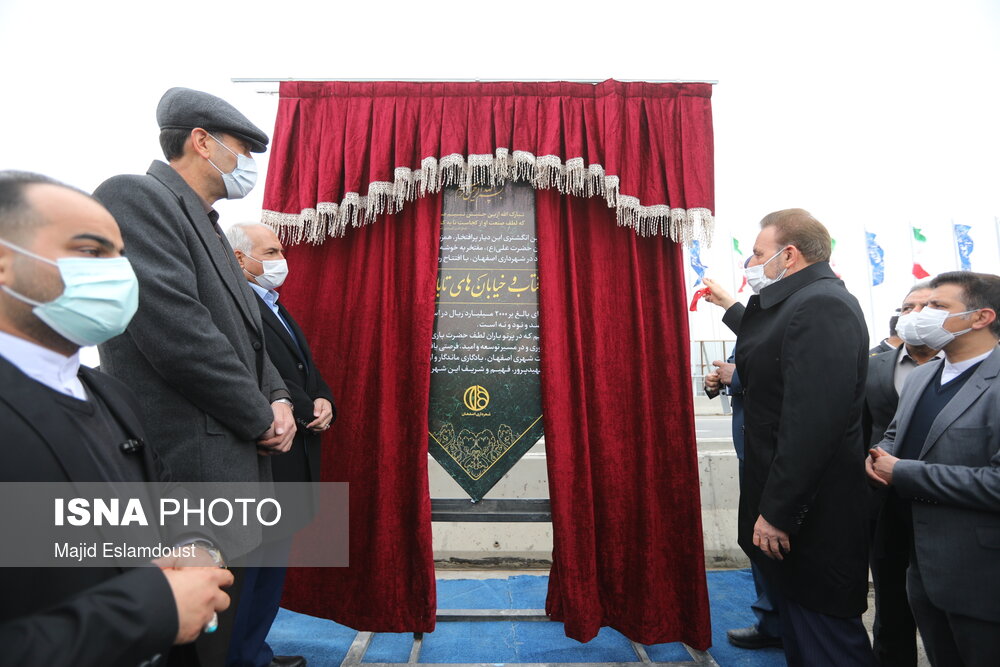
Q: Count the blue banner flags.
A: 3